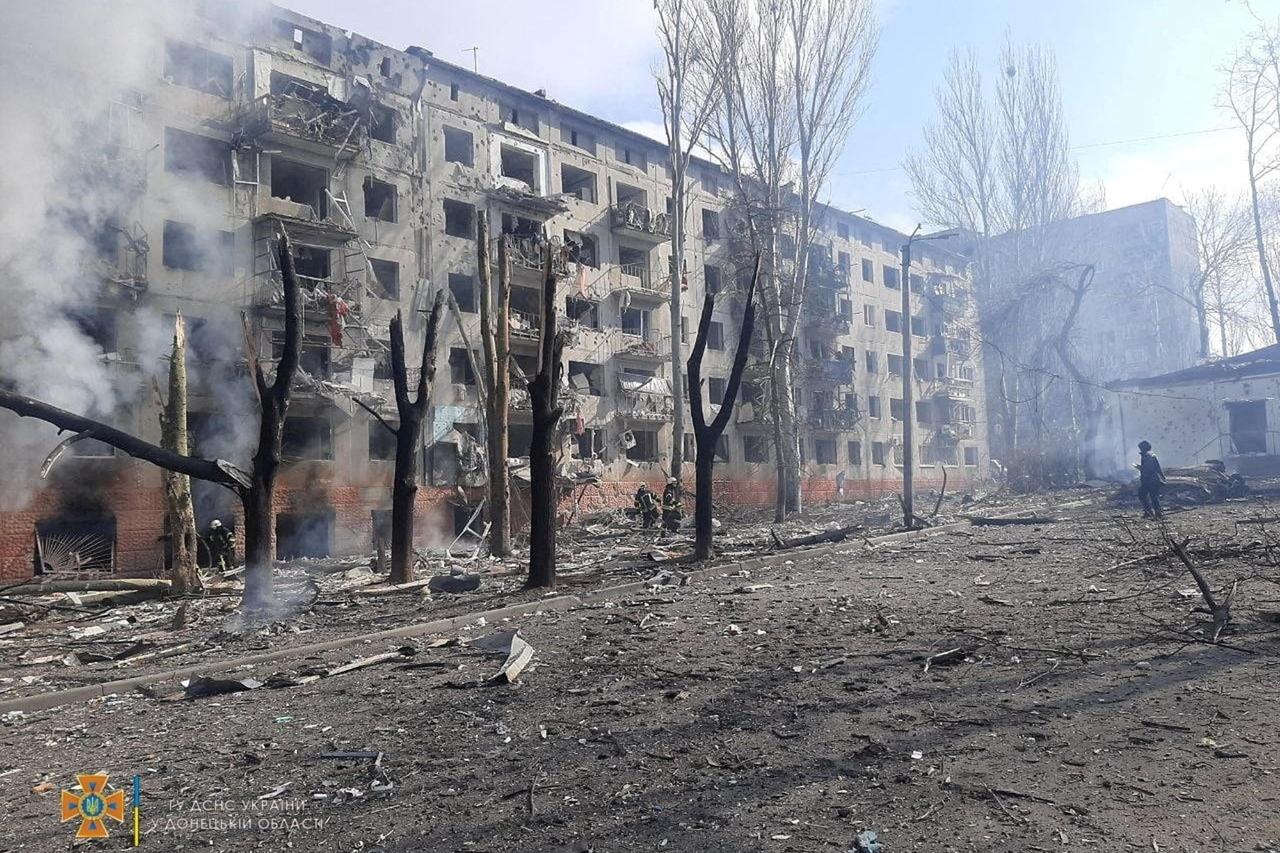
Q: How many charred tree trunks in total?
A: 4